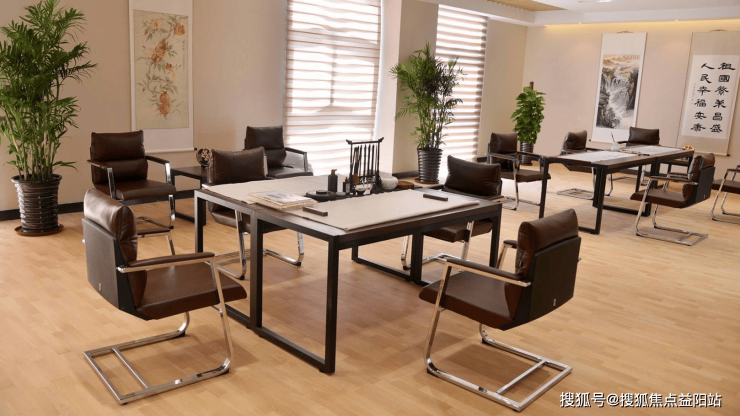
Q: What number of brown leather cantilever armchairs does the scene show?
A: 11